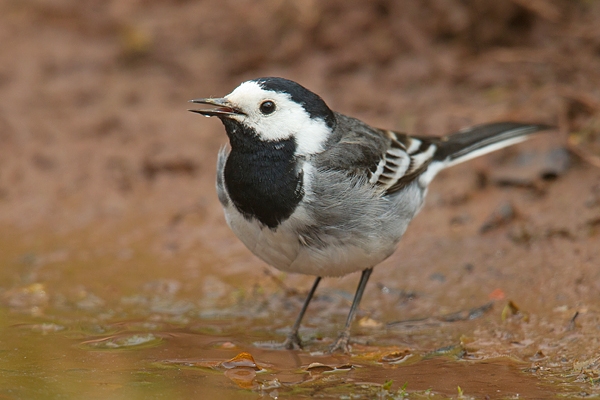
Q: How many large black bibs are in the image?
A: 1